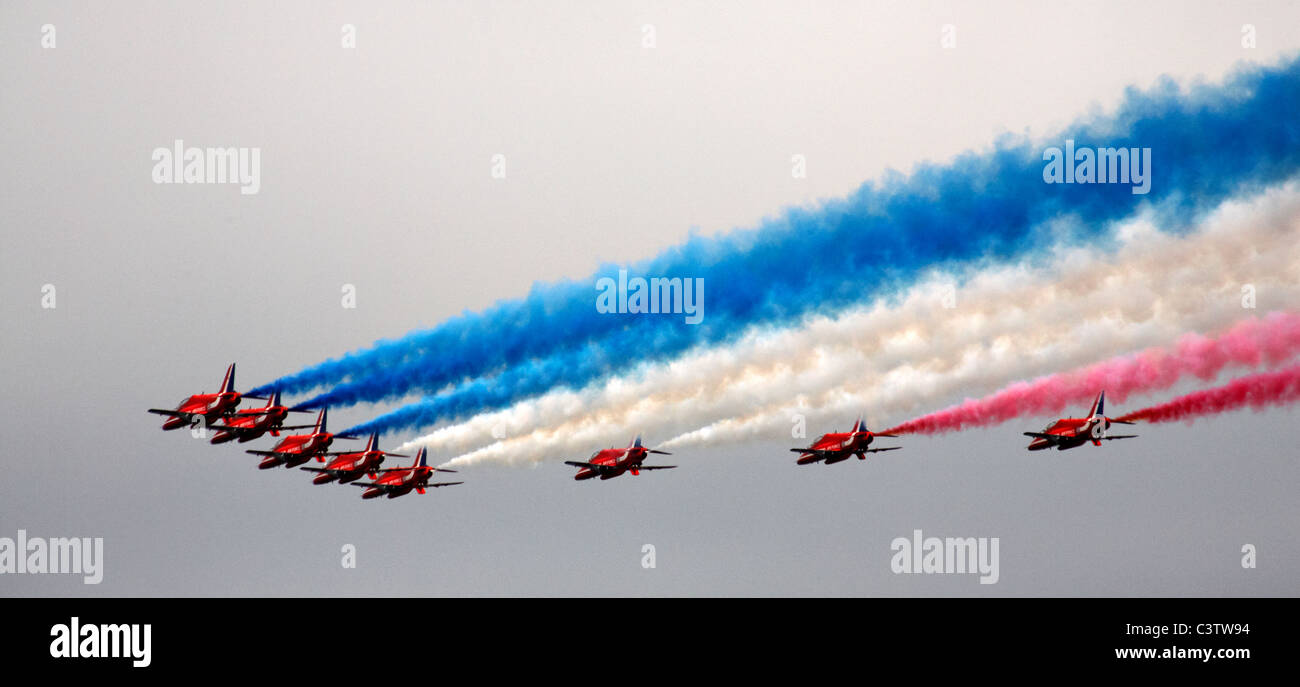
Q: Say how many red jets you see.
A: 8